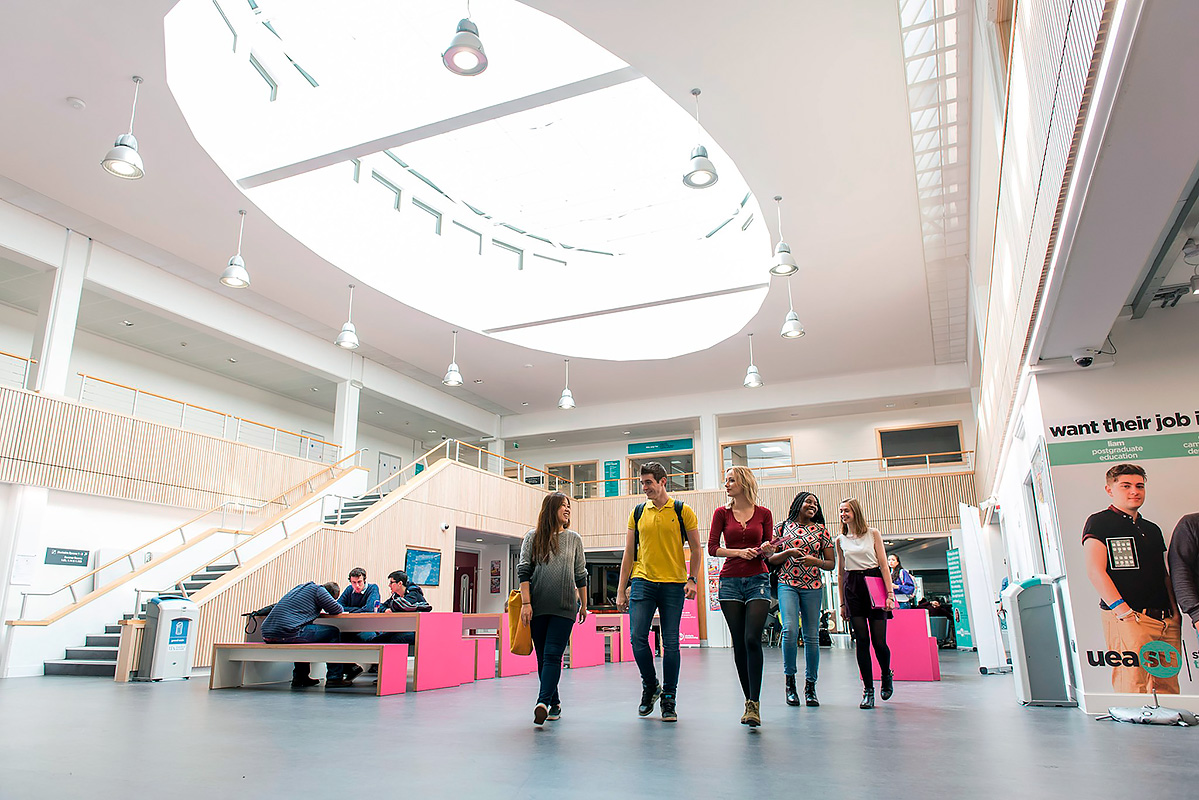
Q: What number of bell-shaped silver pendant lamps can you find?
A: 10